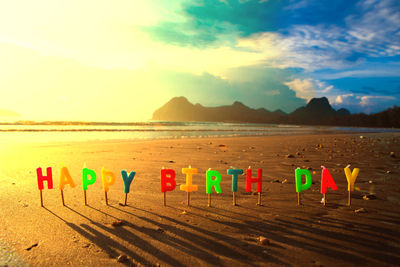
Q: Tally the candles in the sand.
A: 13